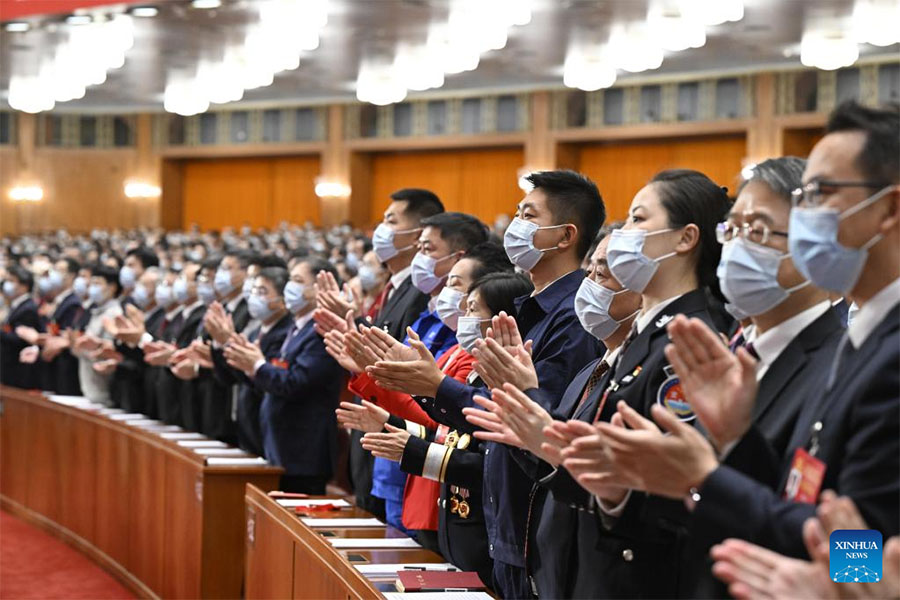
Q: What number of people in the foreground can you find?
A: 9